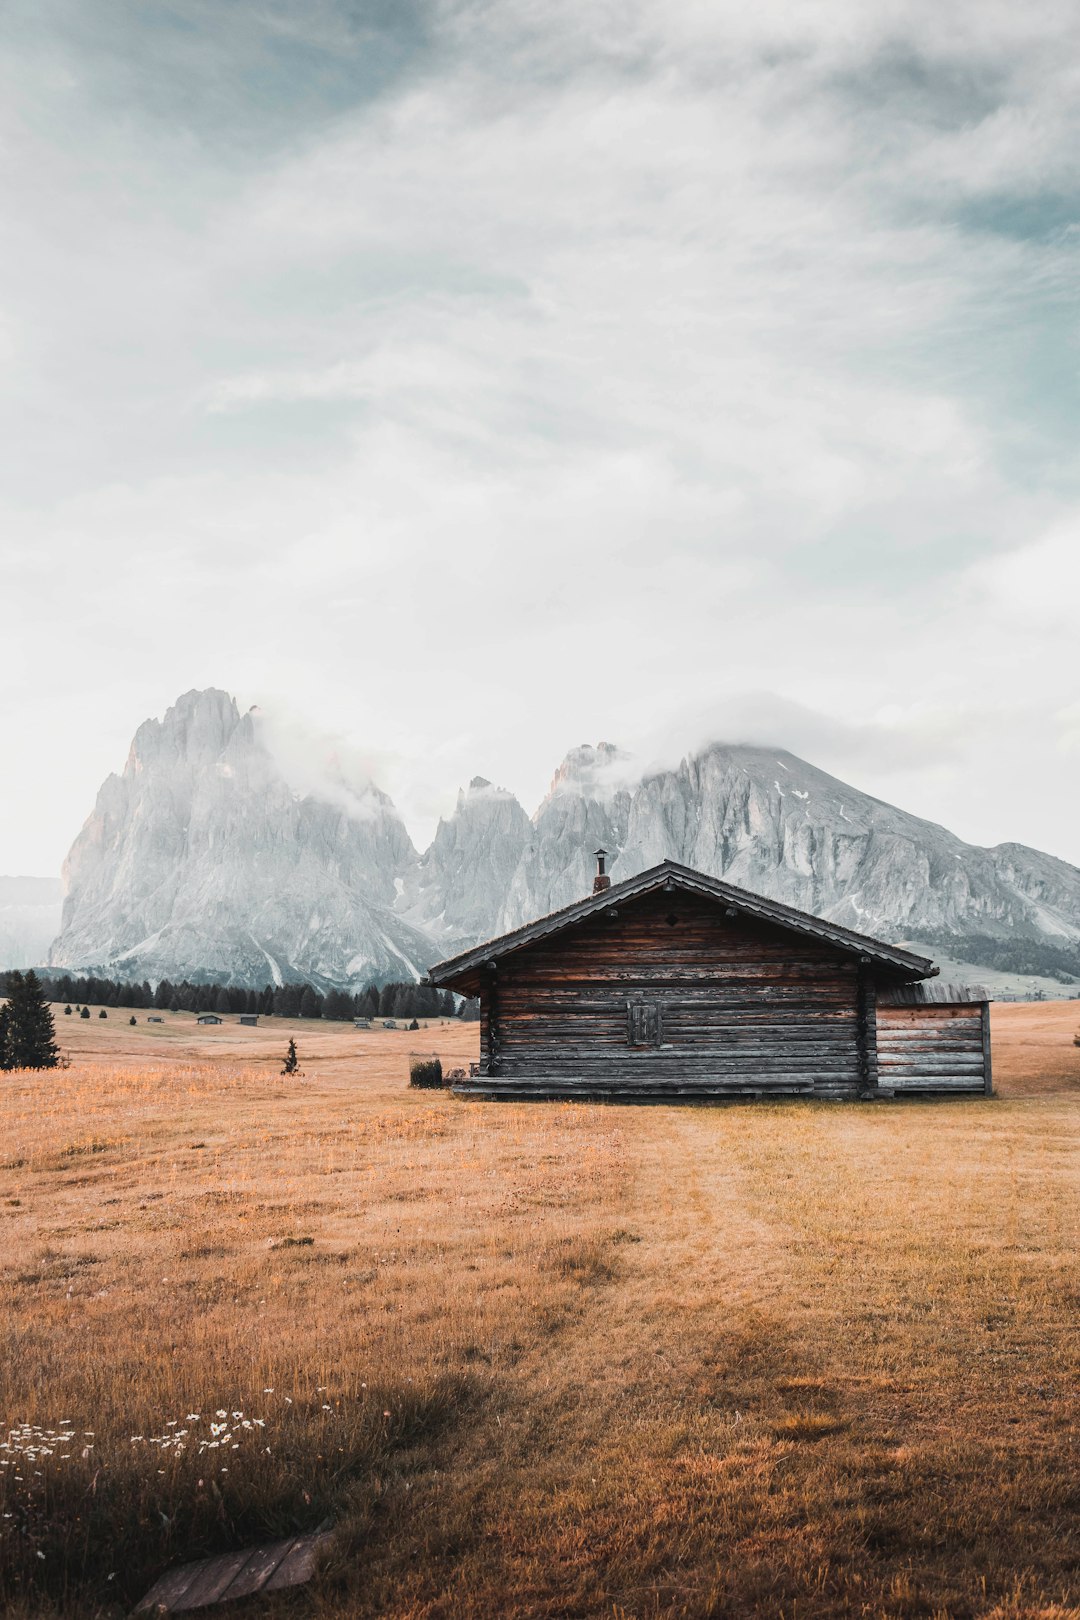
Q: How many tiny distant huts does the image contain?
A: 5